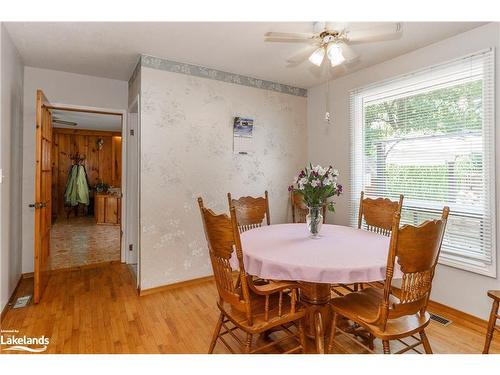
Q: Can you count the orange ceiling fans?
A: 0